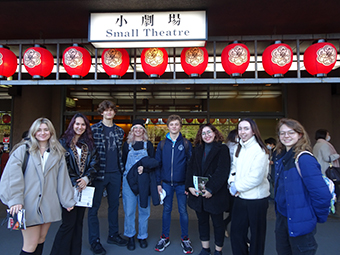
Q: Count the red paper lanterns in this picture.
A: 9